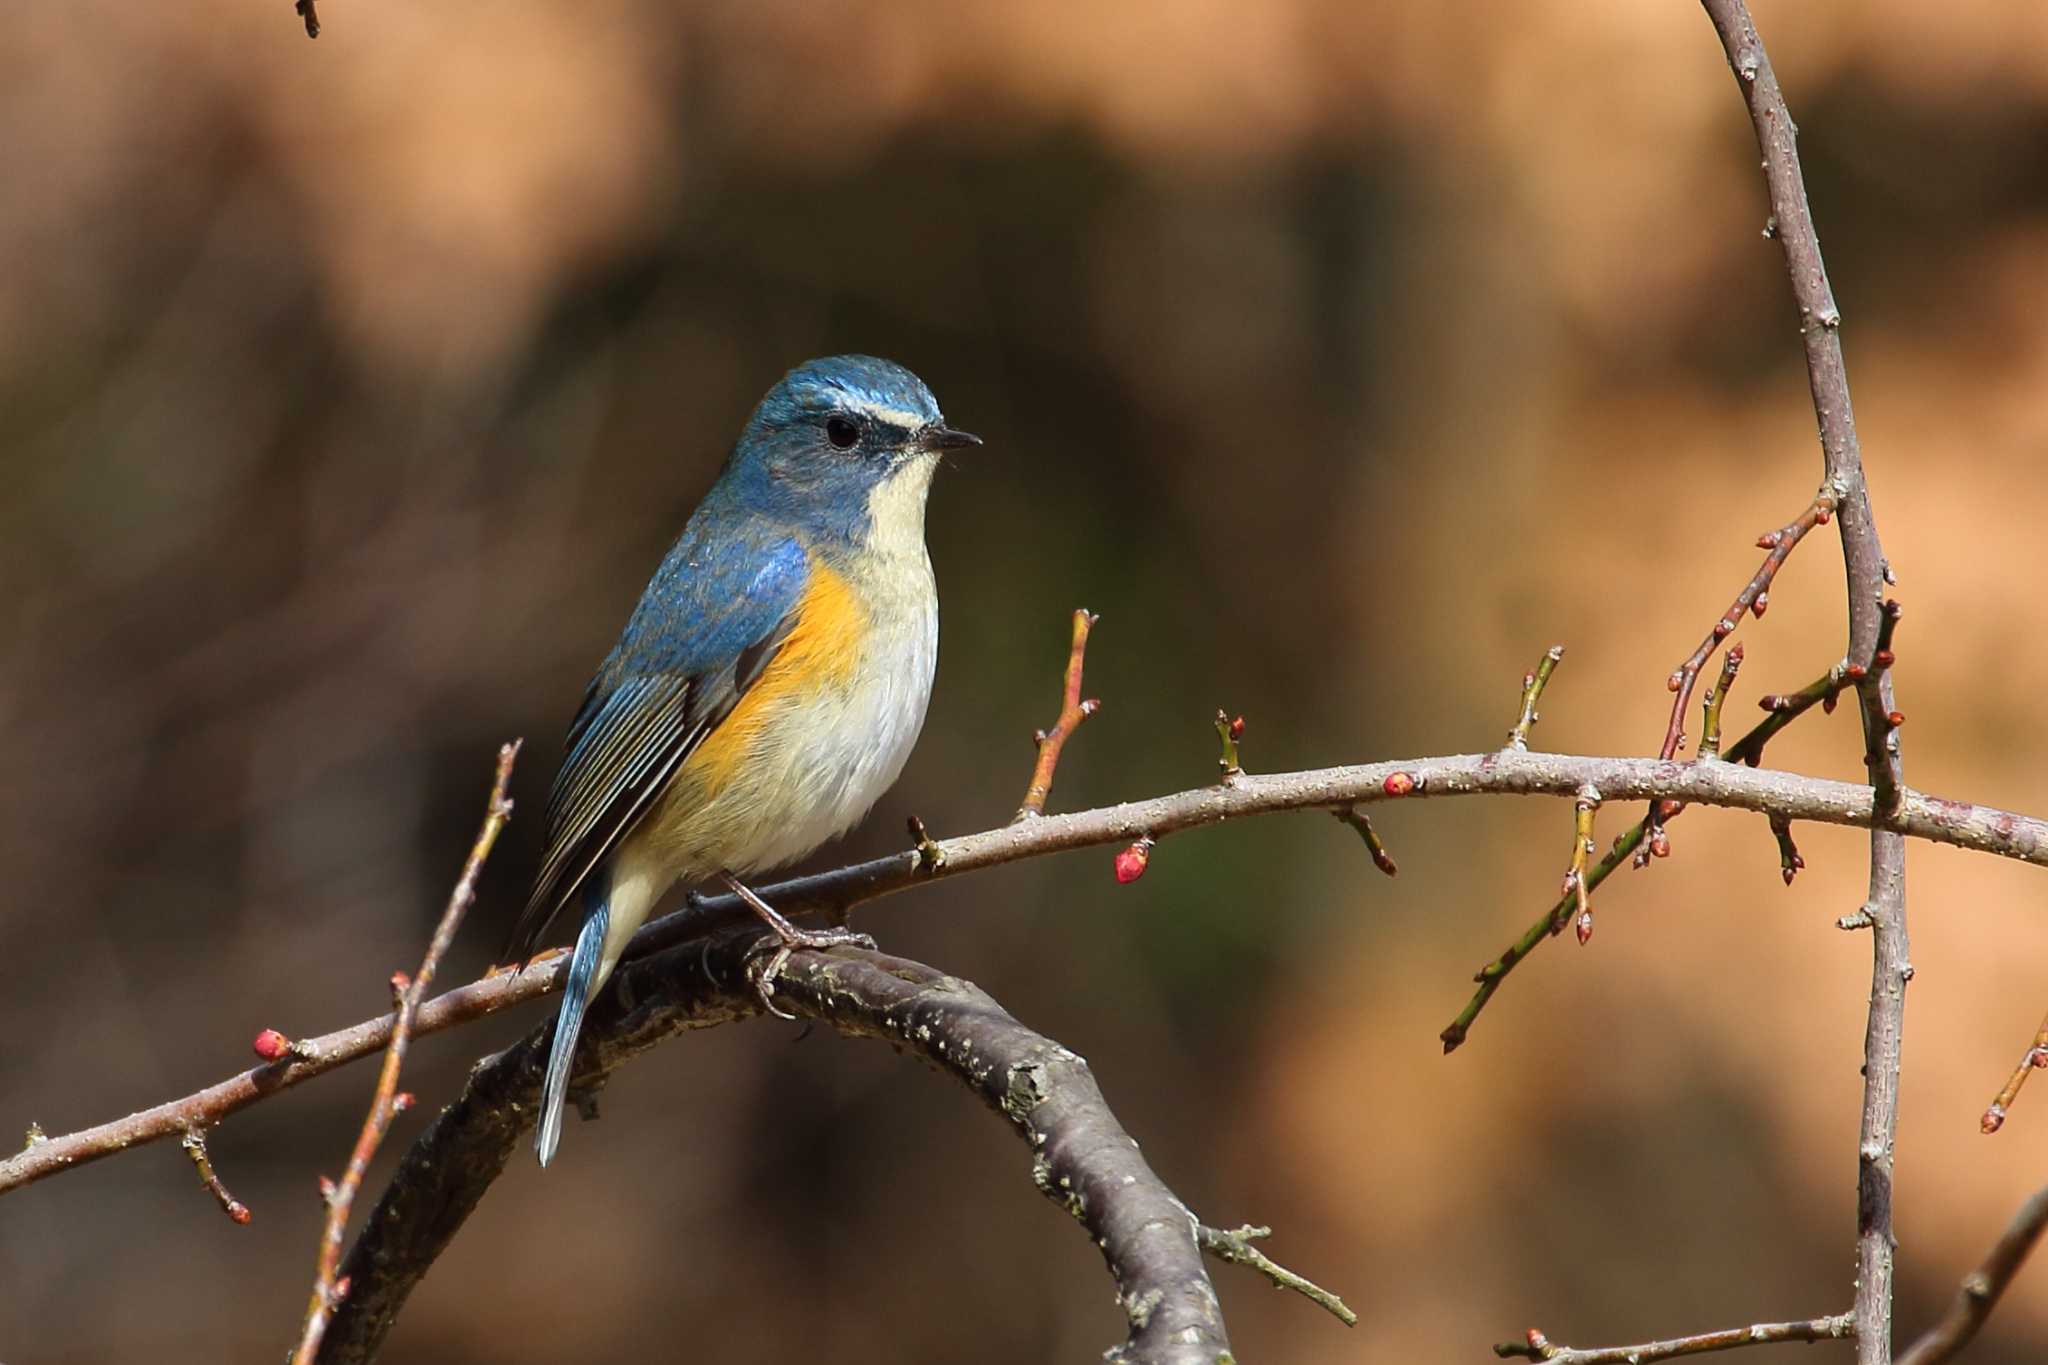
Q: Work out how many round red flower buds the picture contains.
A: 3